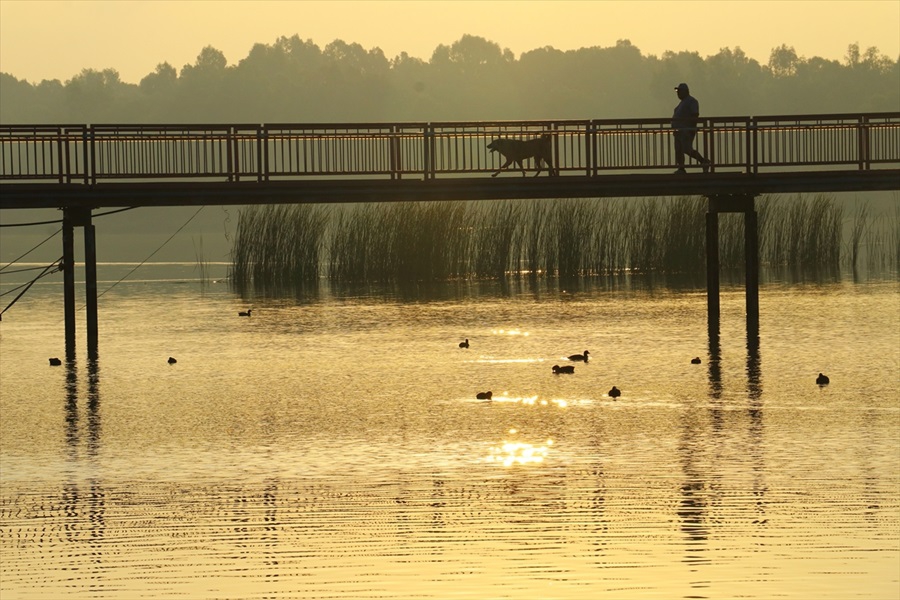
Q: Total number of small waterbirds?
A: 10